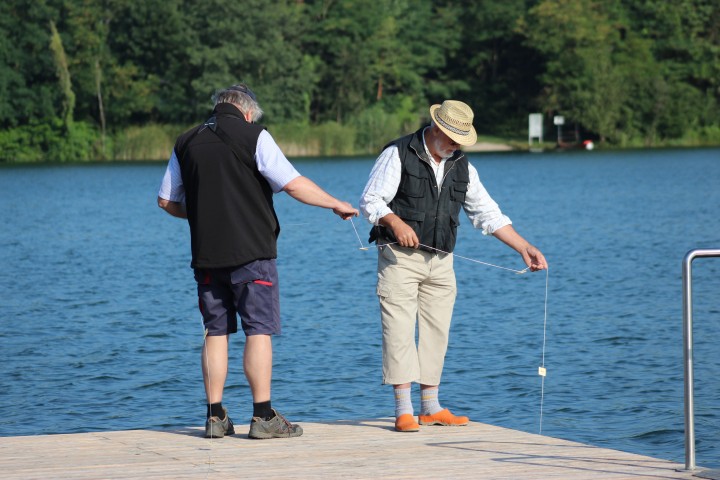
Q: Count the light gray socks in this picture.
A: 2